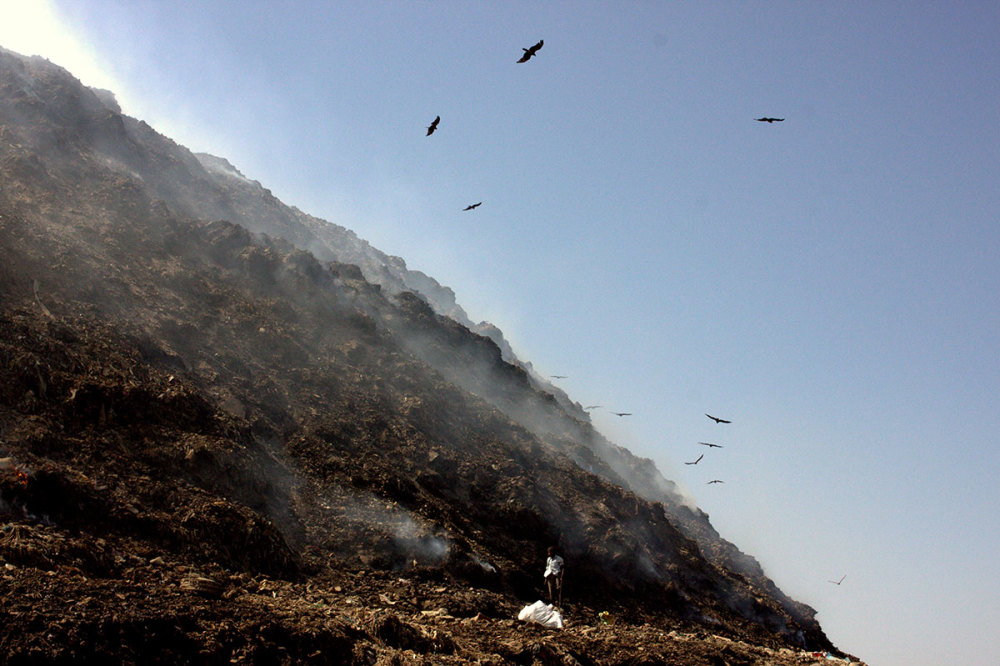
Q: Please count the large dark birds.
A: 12